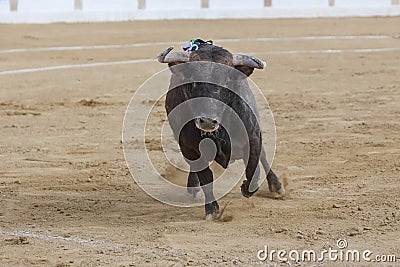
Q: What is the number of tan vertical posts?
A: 7